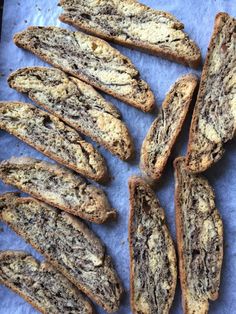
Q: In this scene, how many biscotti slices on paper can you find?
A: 11